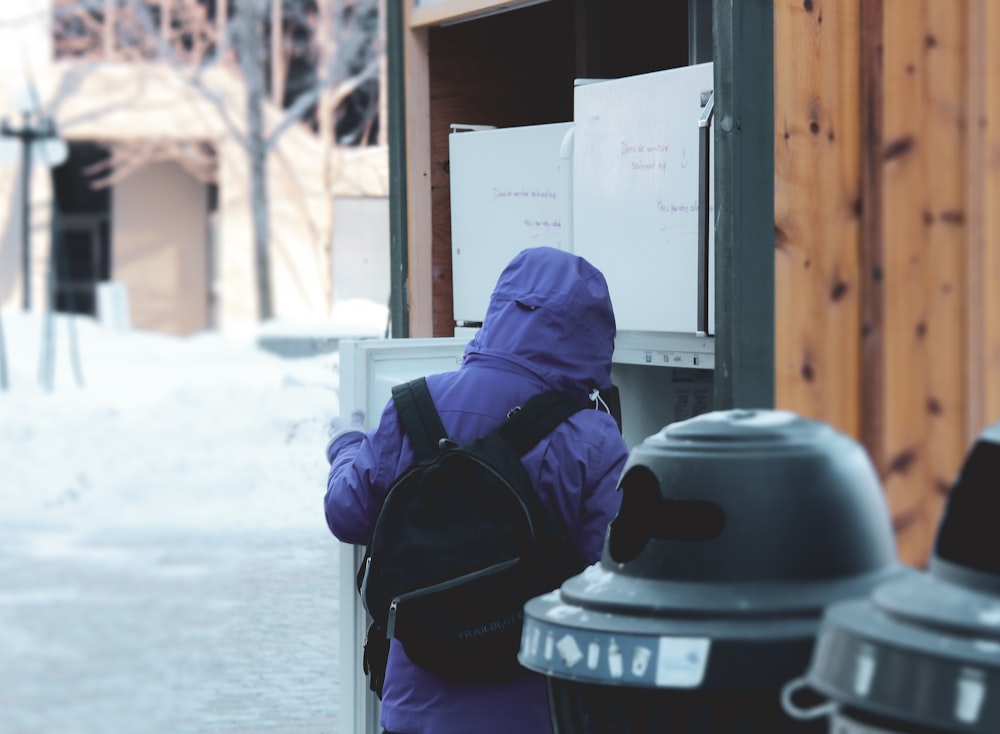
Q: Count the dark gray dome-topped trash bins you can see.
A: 2